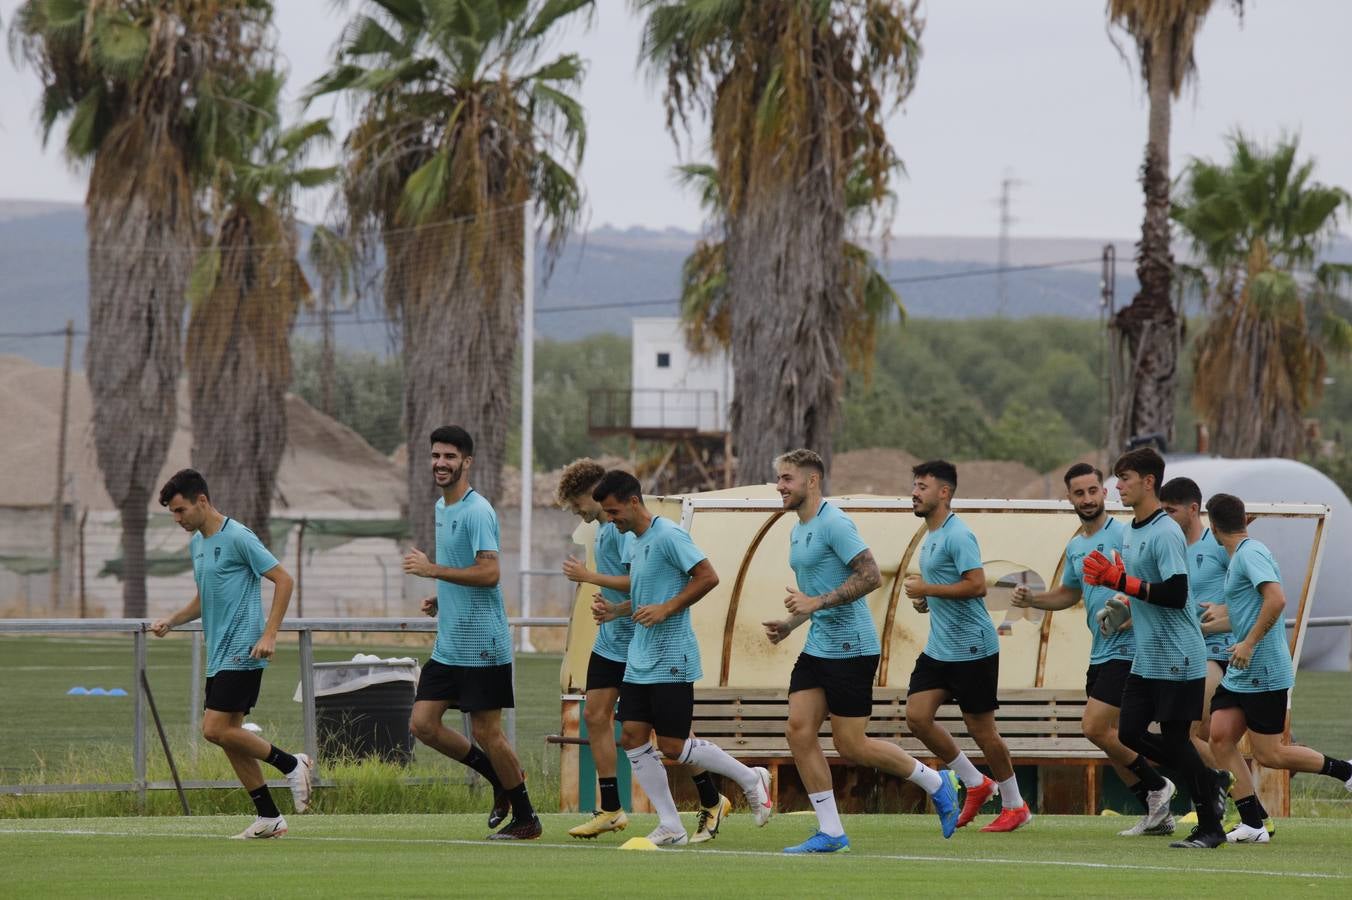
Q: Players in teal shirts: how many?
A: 10